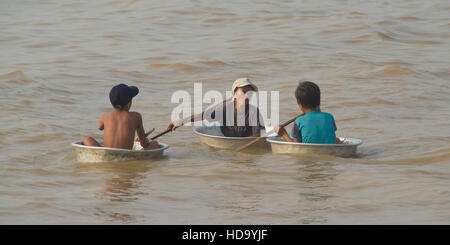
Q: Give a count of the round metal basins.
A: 3